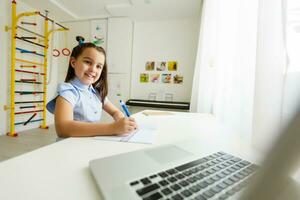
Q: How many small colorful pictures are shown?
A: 7